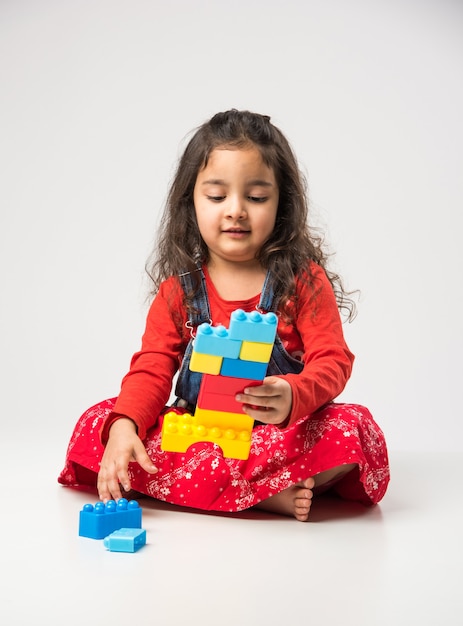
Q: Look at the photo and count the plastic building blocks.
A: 11